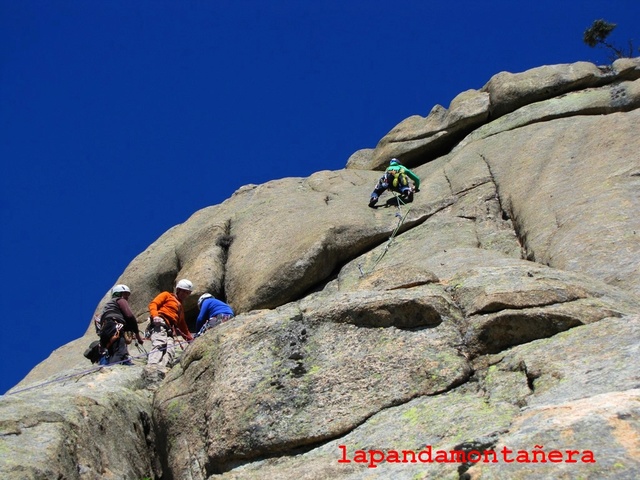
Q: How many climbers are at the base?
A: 3